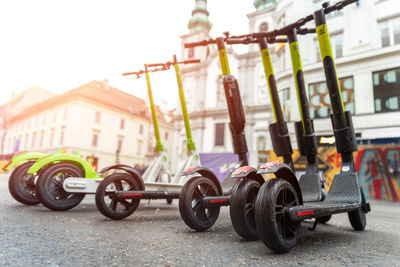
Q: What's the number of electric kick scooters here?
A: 6